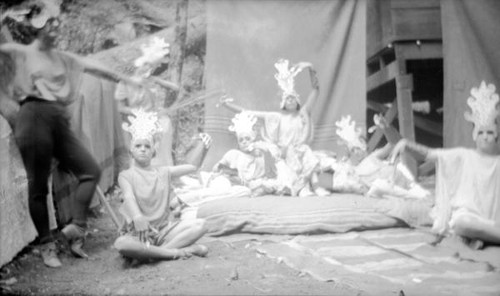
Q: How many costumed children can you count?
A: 7